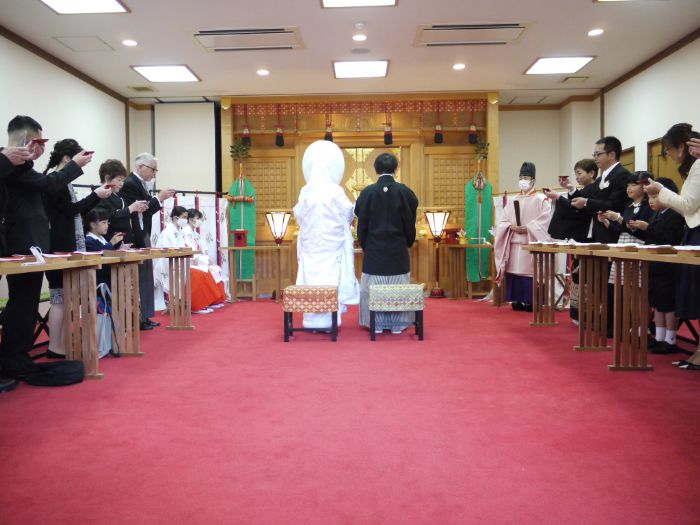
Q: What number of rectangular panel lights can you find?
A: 6